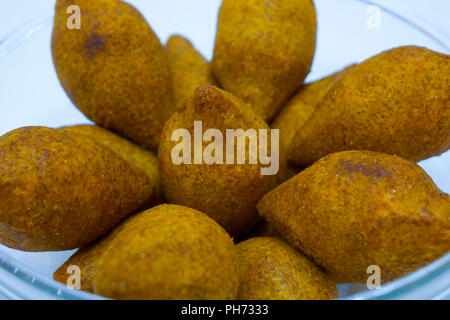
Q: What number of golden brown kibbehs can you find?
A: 12